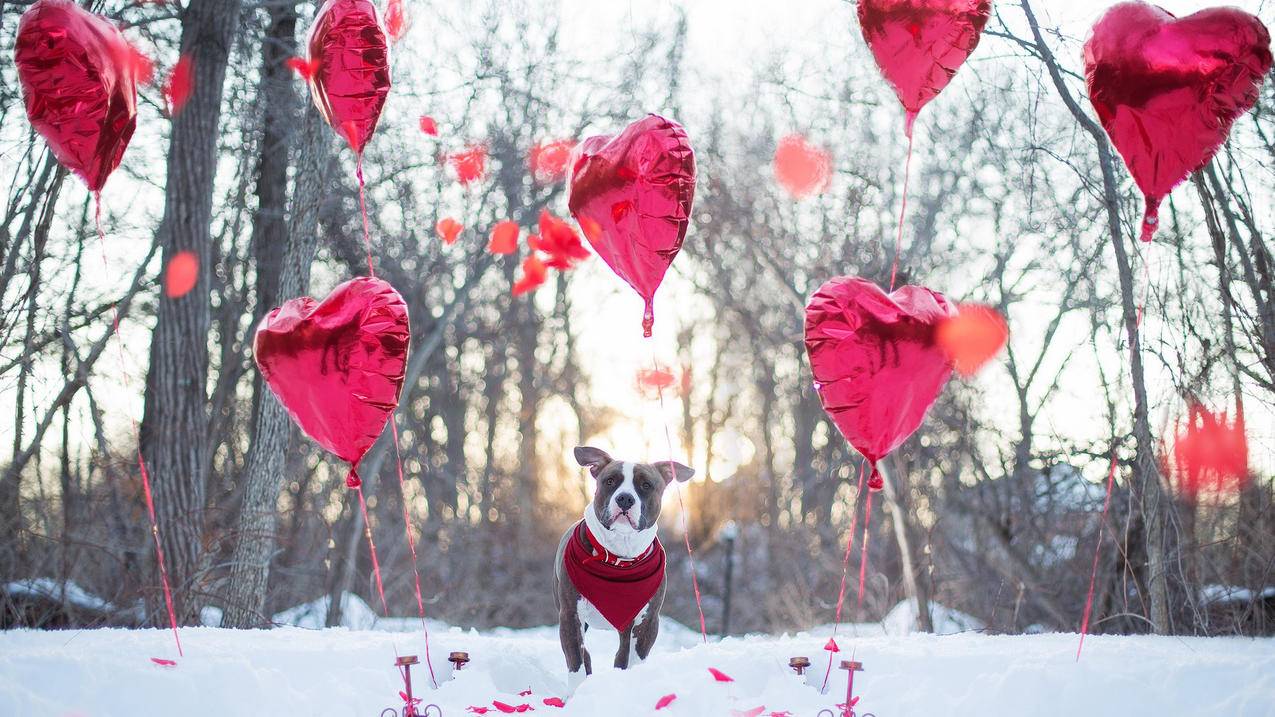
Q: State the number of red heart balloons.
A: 7